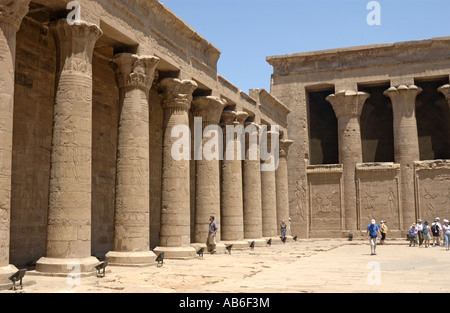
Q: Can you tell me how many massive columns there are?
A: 12